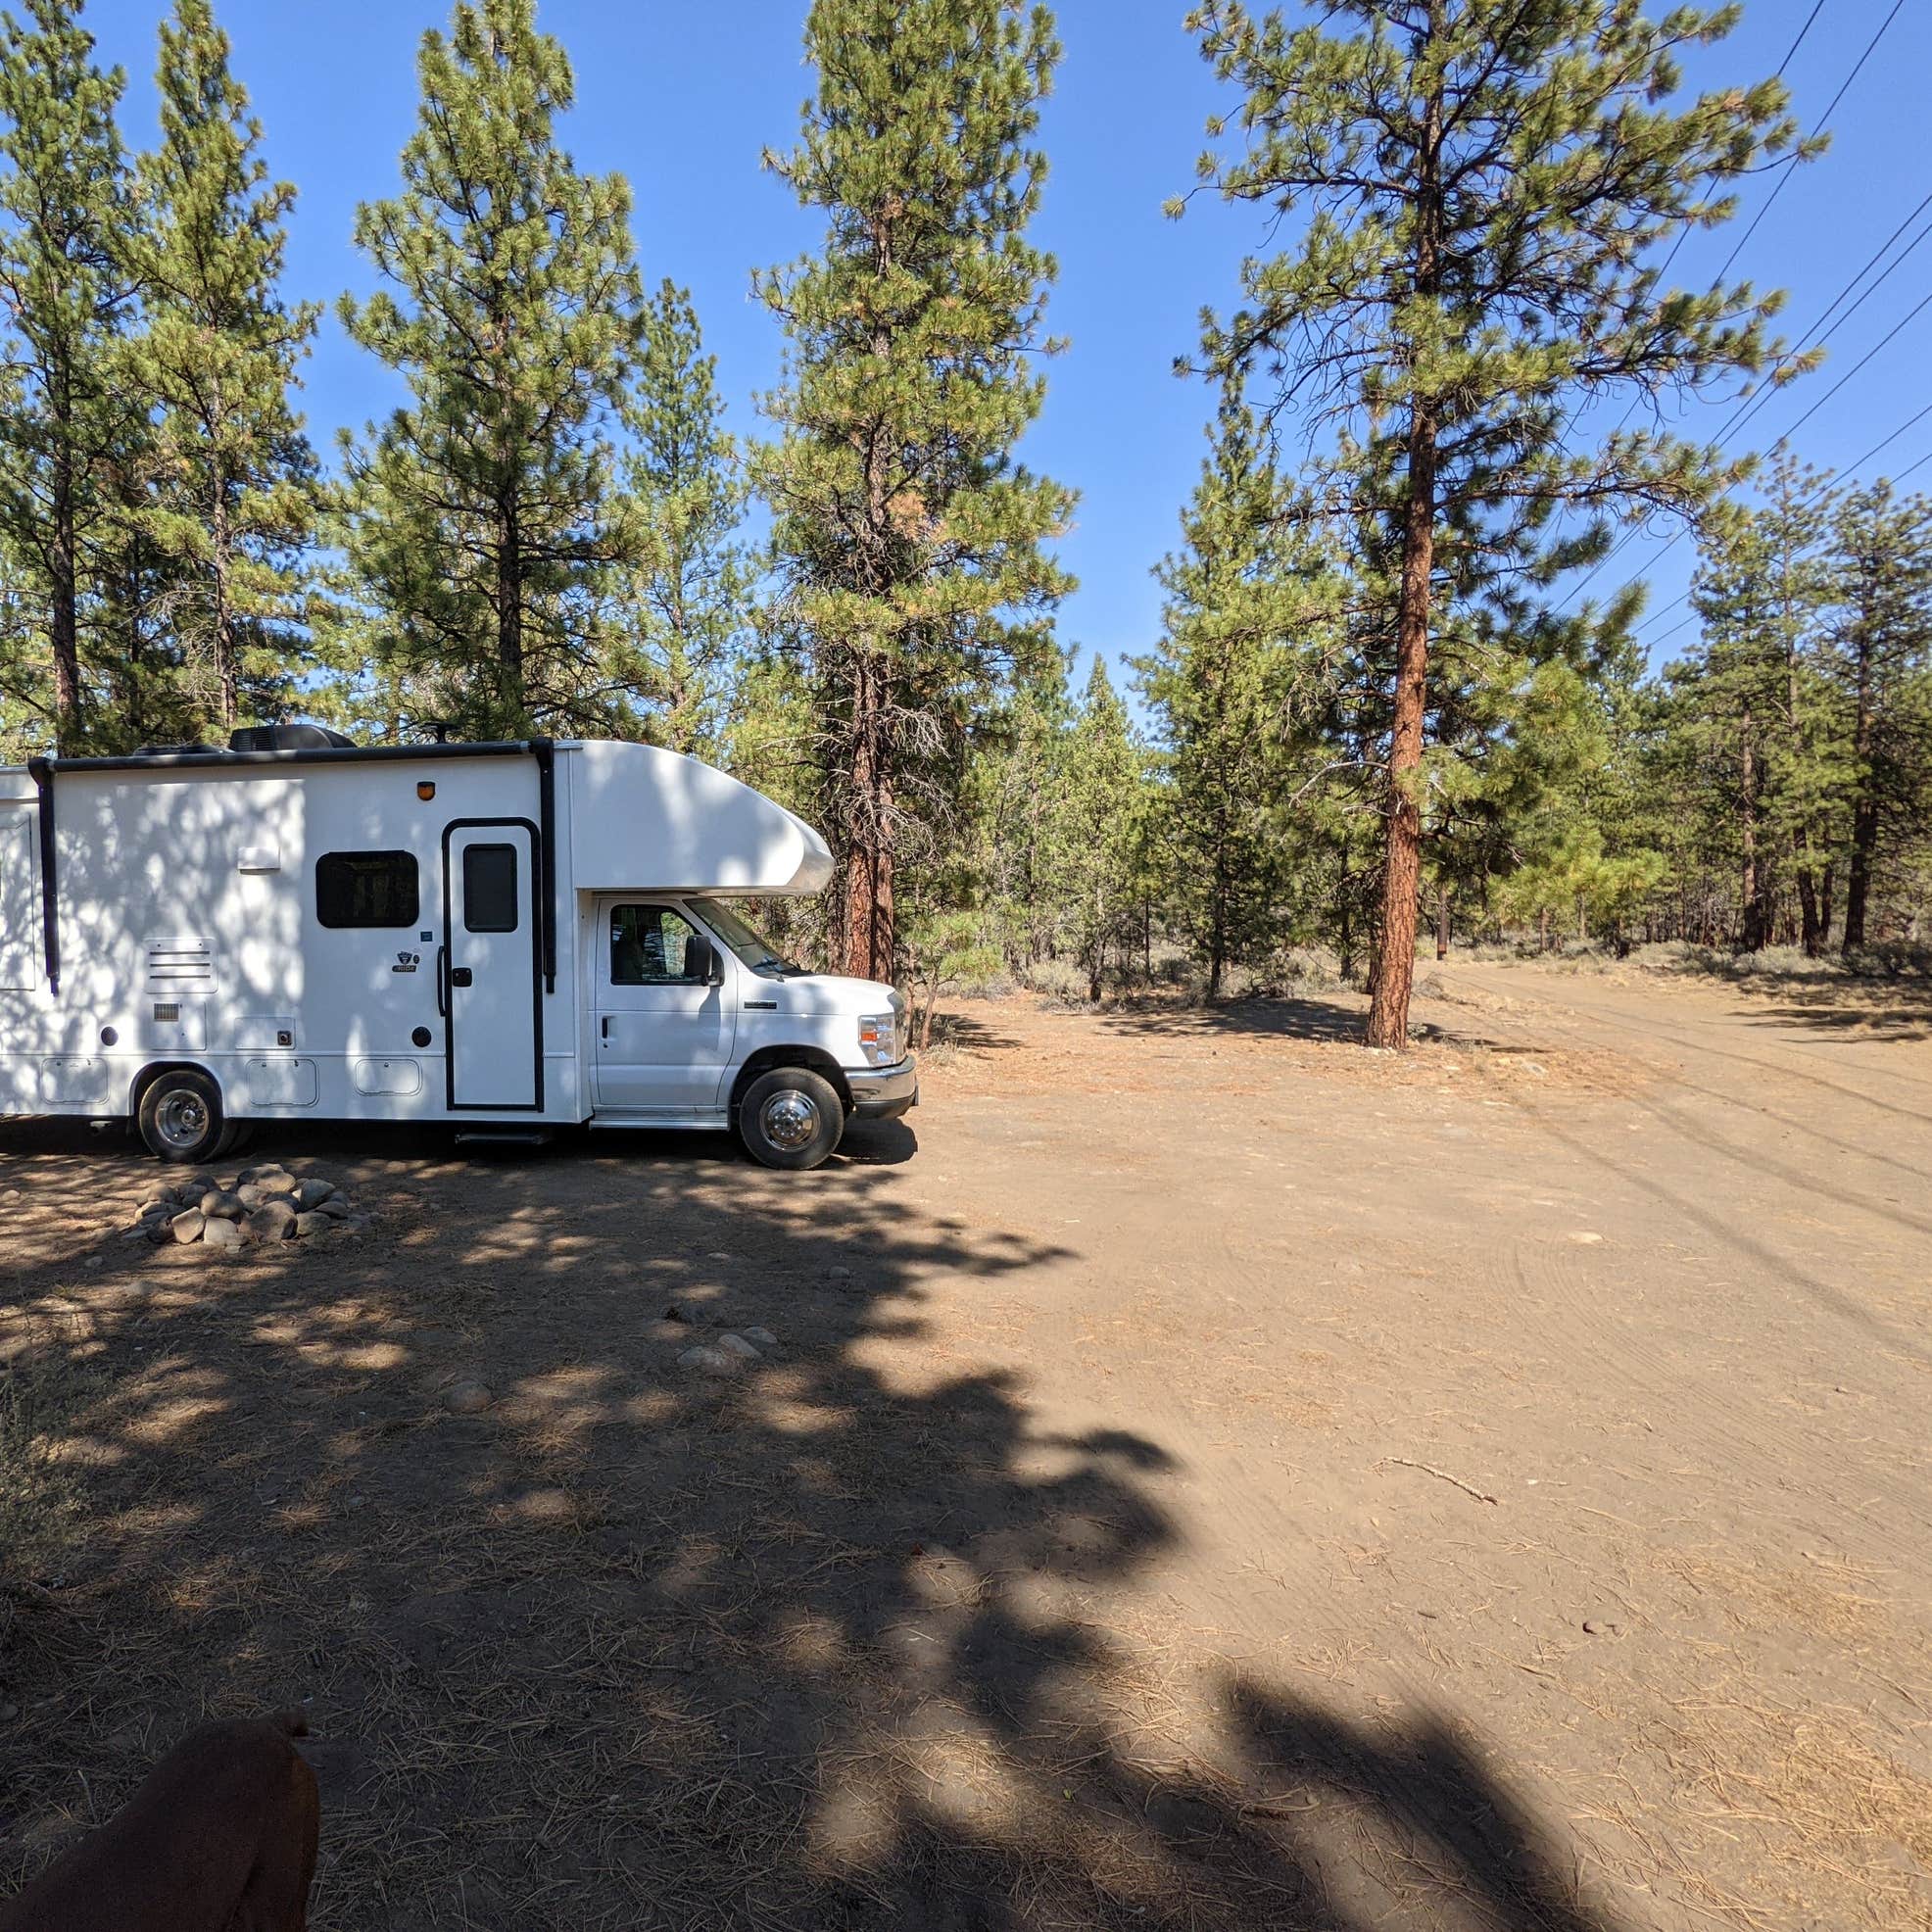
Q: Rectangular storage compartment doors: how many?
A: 3